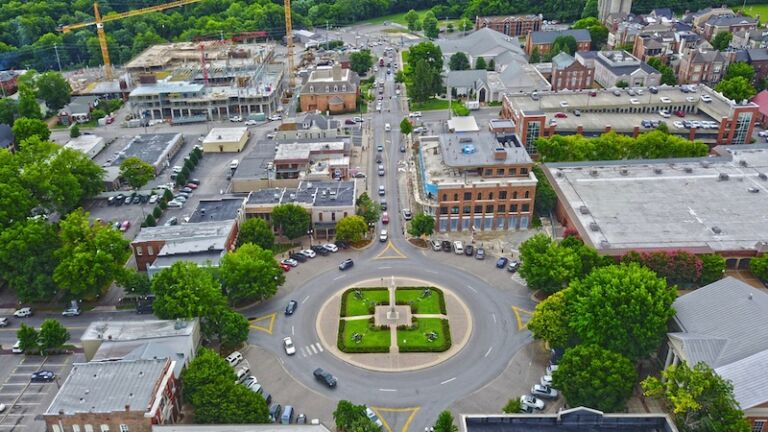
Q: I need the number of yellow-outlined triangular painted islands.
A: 4